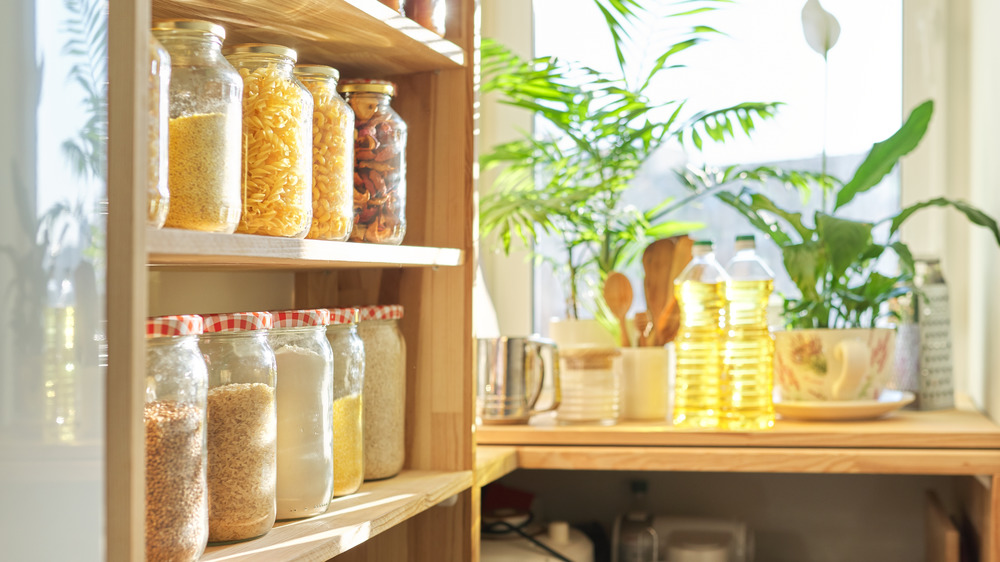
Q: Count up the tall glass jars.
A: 10